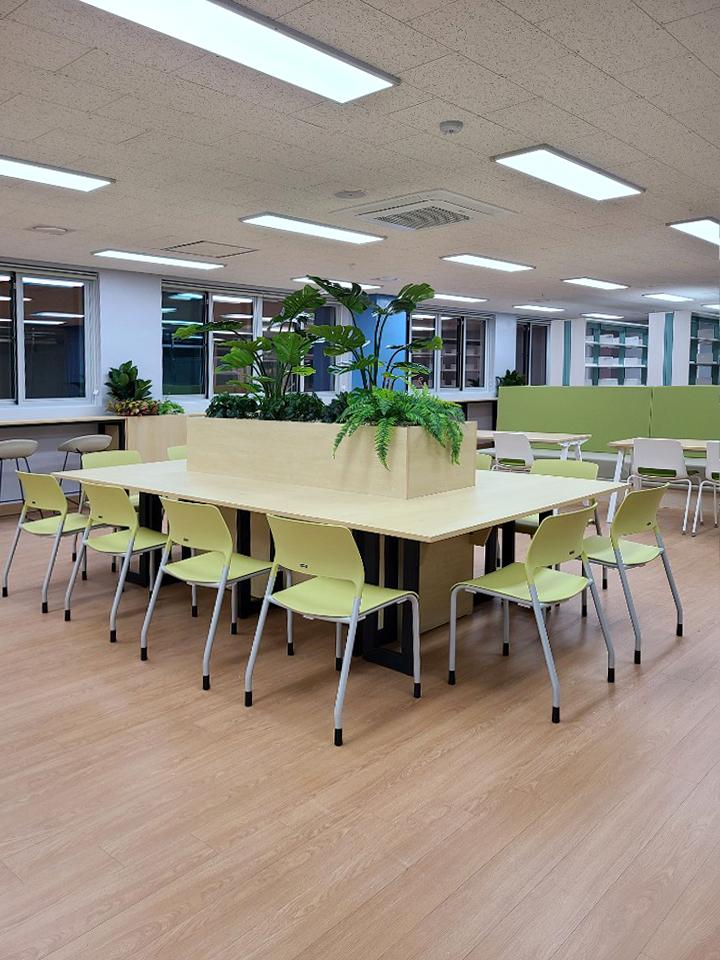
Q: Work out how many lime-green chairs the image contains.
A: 10